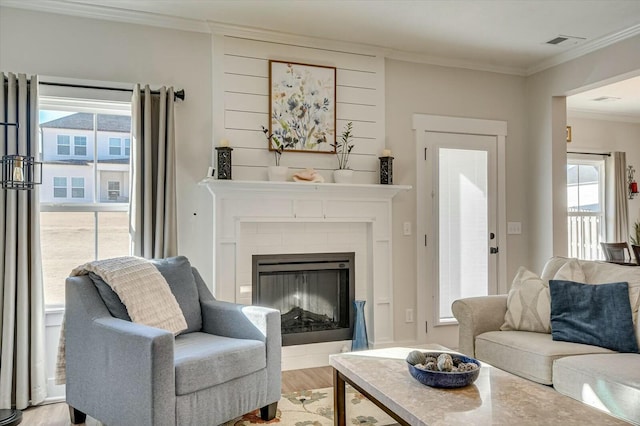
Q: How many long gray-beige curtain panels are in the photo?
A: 3